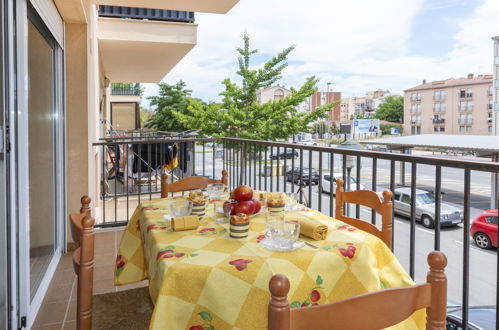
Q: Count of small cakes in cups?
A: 3